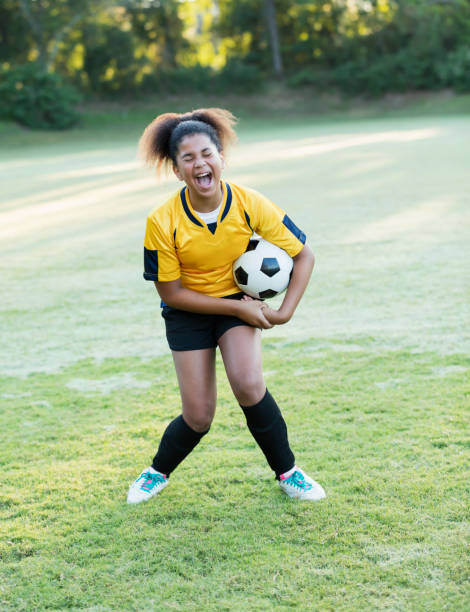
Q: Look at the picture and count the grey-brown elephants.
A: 0